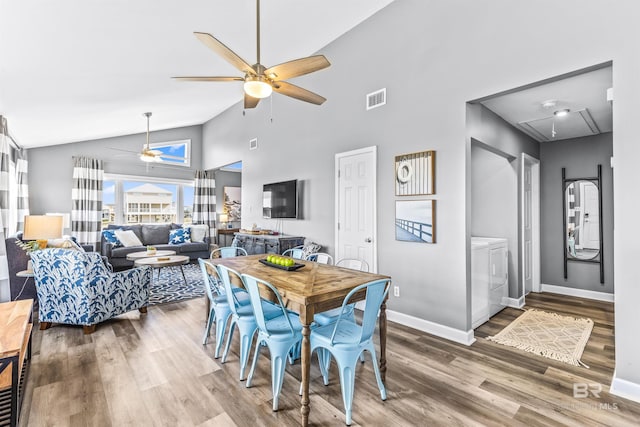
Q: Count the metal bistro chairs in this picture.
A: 8